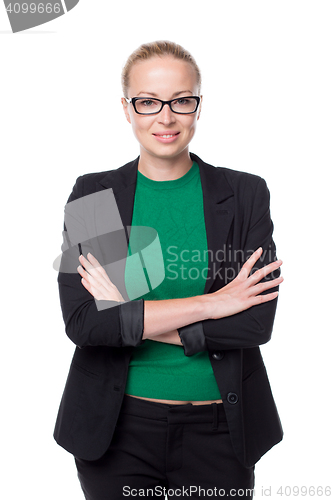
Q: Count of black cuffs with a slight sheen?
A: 2